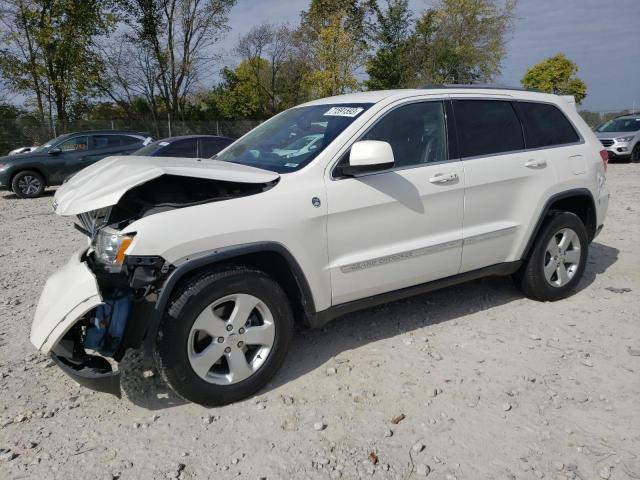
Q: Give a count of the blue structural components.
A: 1